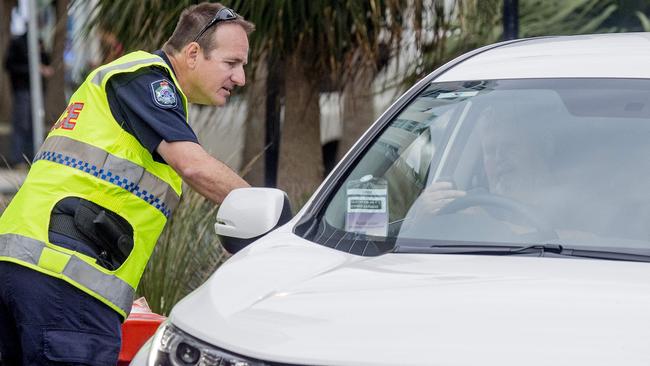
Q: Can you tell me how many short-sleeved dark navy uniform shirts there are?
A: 1